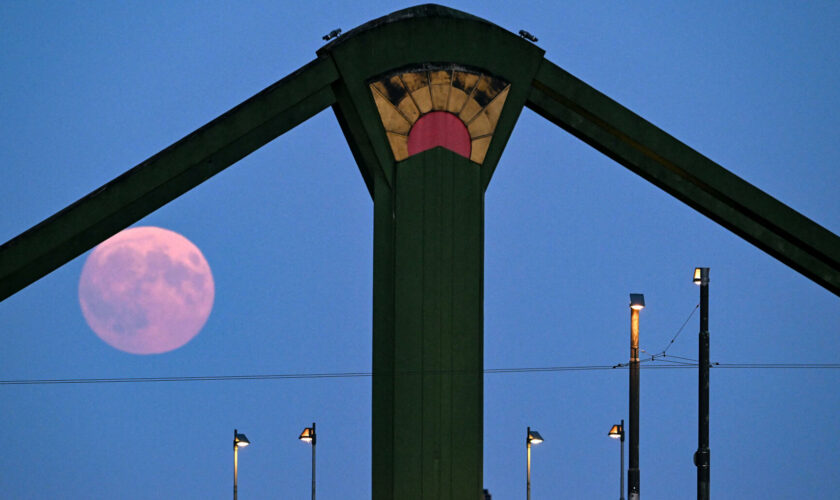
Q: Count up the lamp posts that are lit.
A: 6